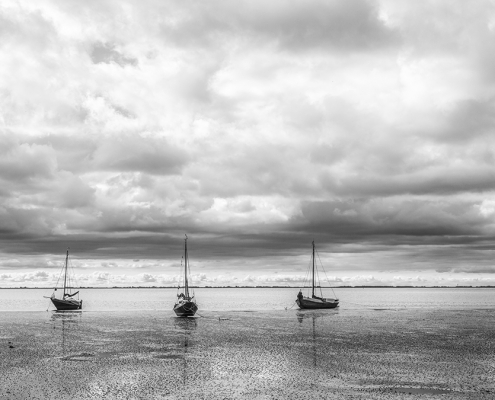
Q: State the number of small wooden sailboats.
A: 3